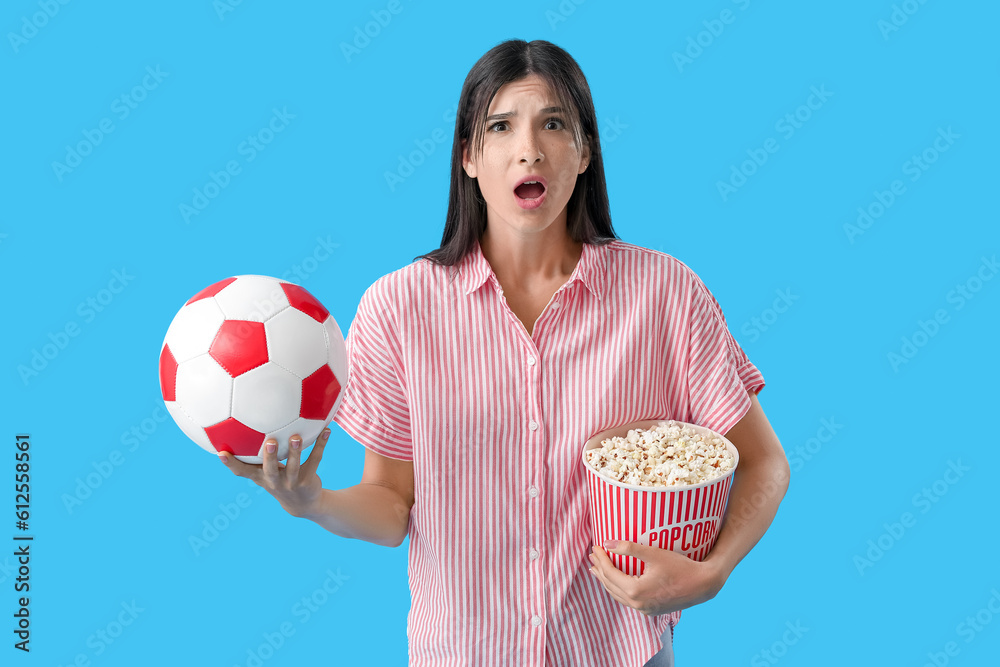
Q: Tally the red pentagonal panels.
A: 6